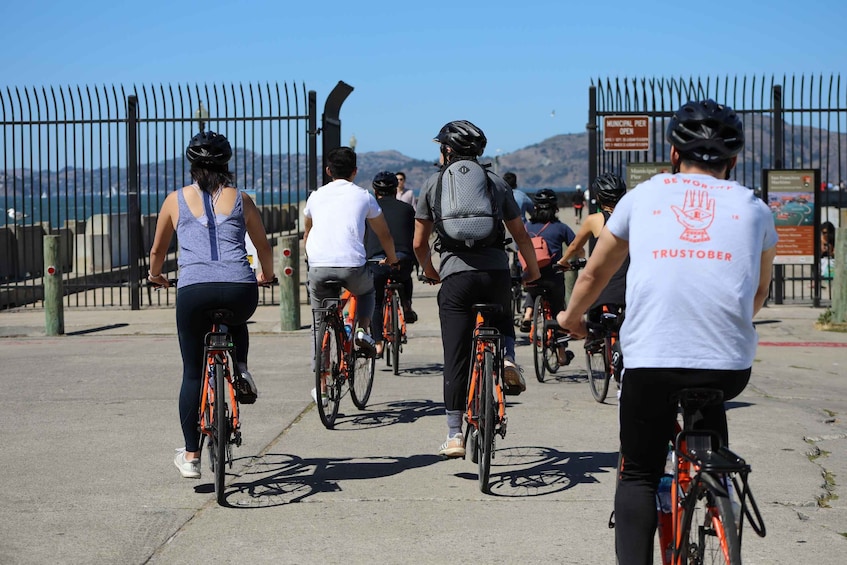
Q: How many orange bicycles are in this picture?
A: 7